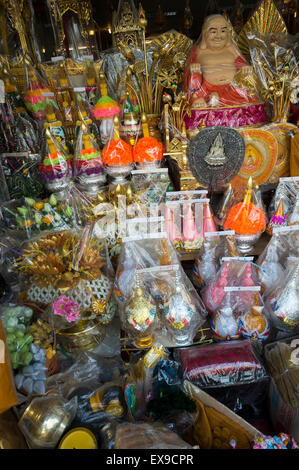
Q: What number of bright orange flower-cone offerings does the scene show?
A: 3